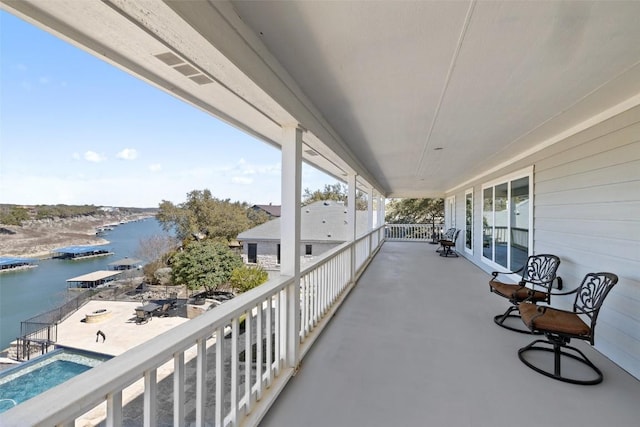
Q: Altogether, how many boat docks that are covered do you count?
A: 4